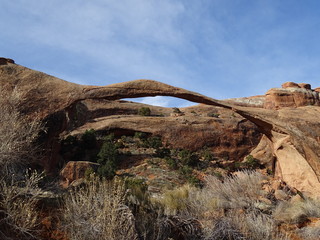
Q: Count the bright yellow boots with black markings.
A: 0